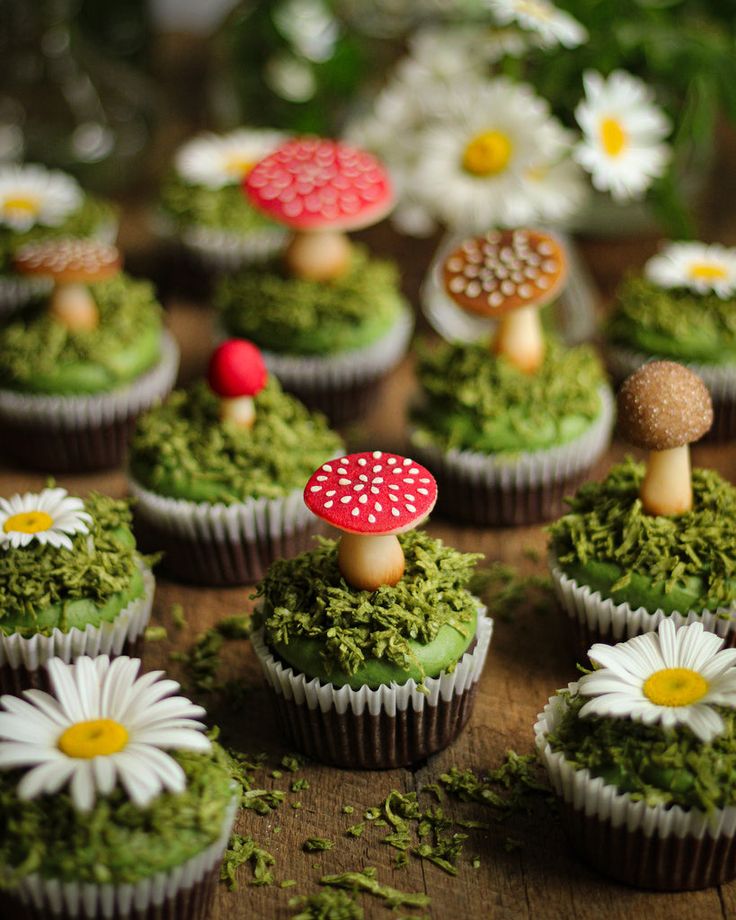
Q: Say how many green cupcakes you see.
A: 12